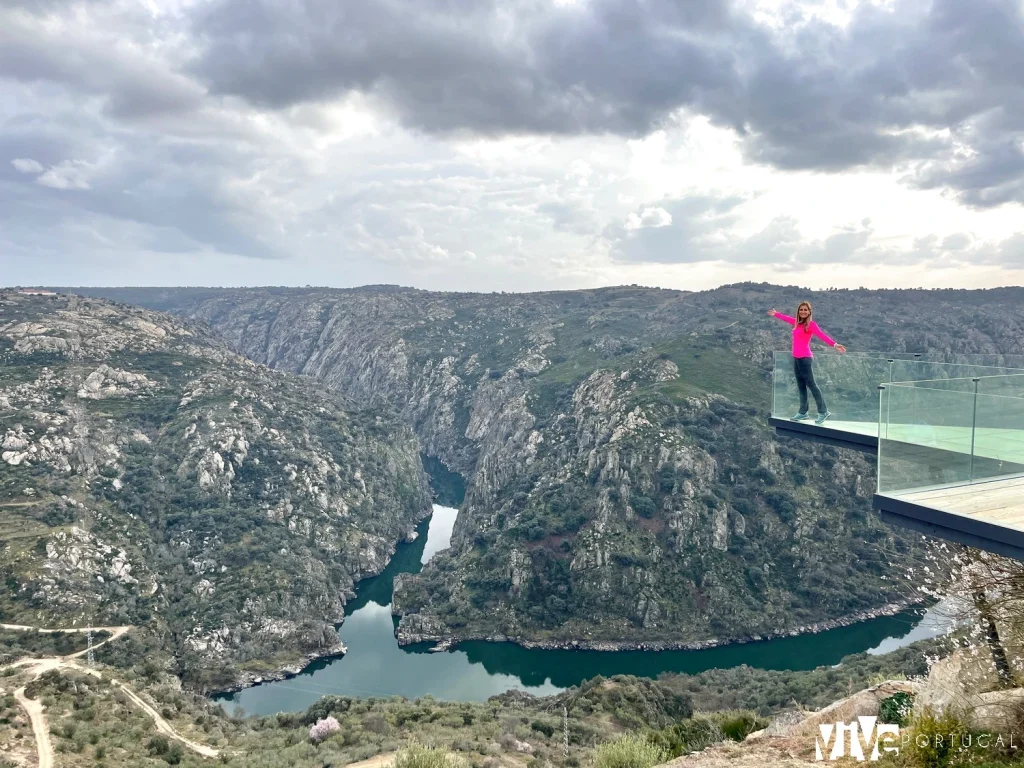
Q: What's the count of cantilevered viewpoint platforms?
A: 2